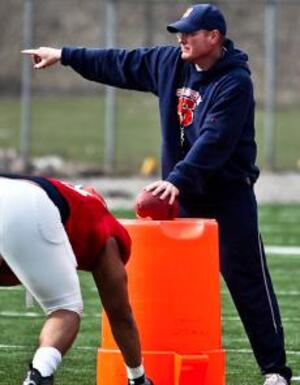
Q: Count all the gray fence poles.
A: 3